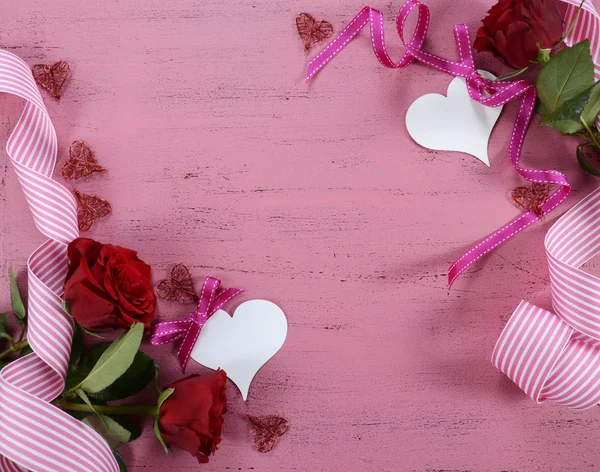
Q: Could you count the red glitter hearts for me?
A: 7